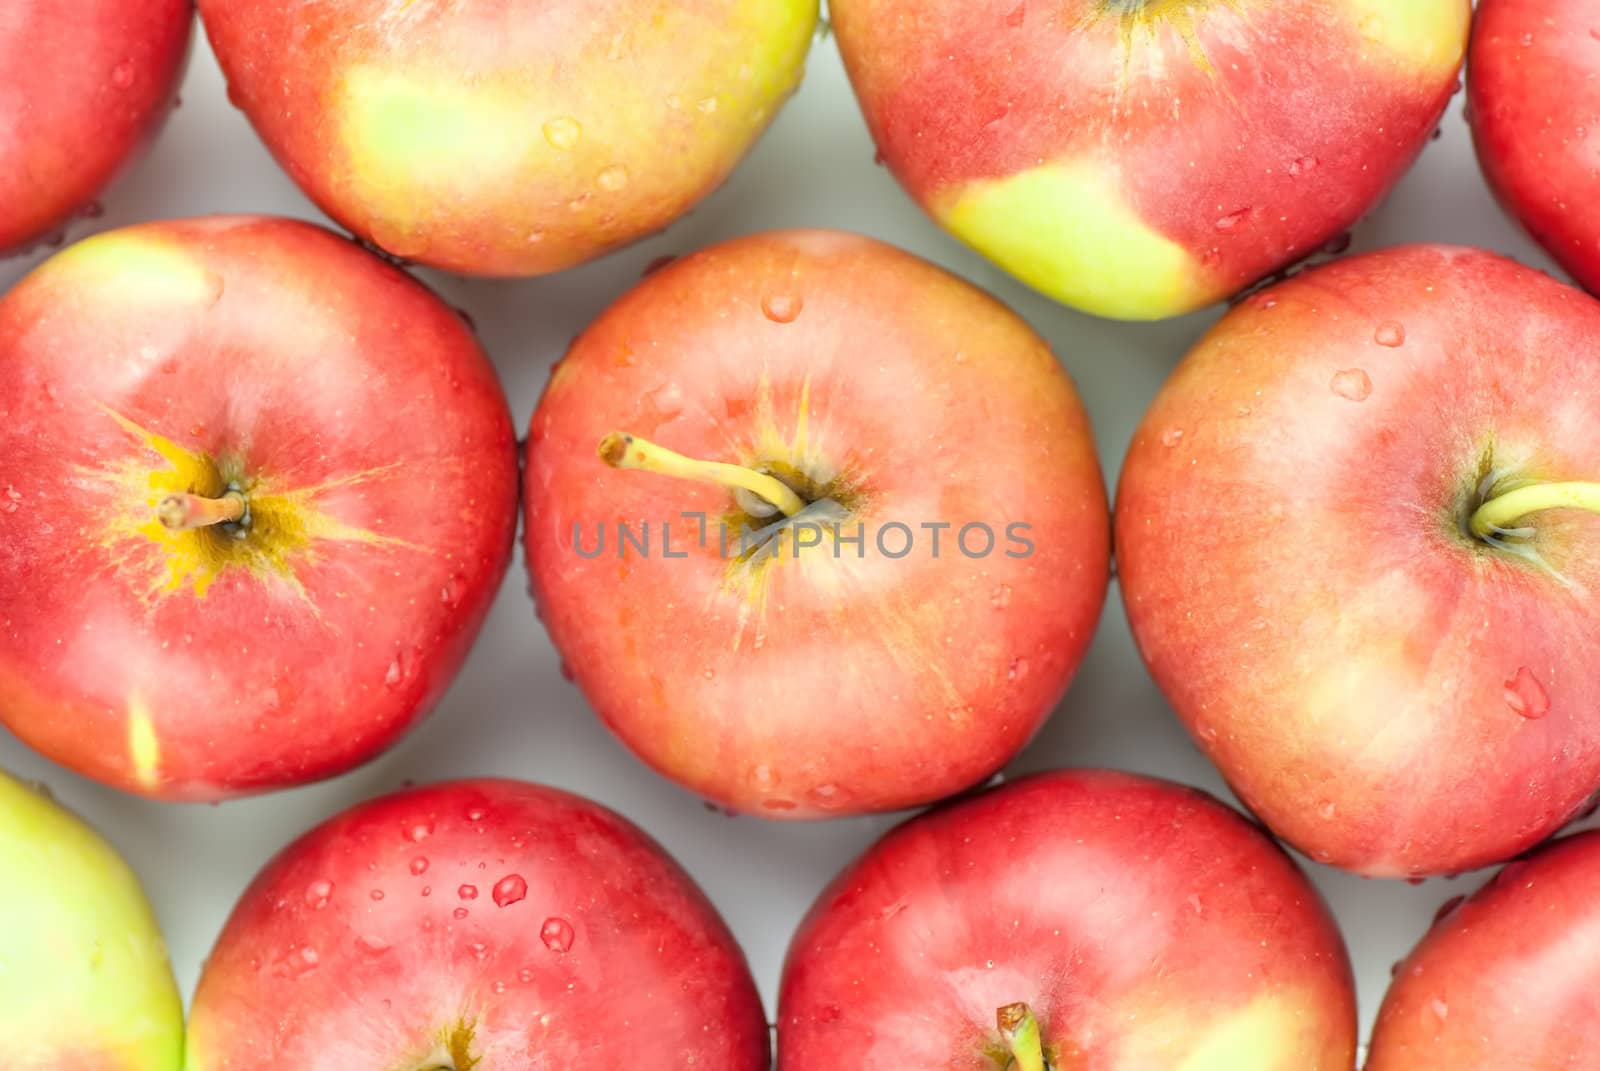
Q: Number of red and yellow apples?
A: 11